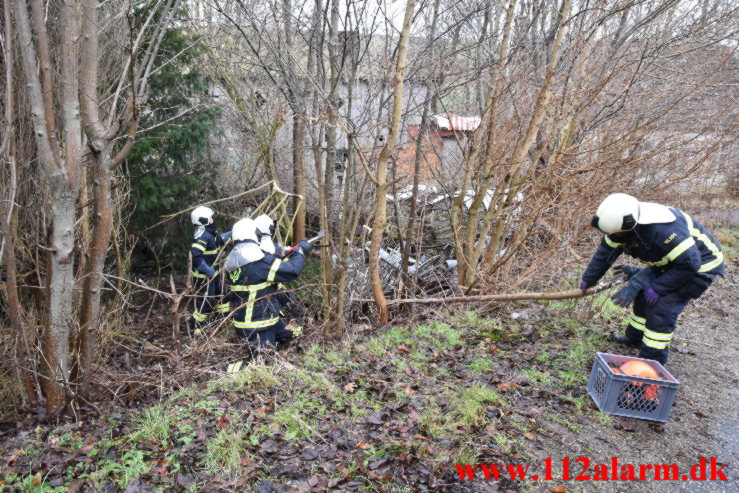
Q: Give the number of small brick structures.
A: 1